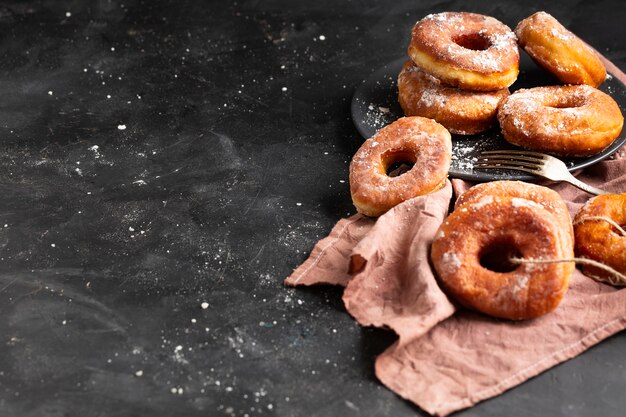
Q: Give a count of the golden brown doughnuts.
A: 8